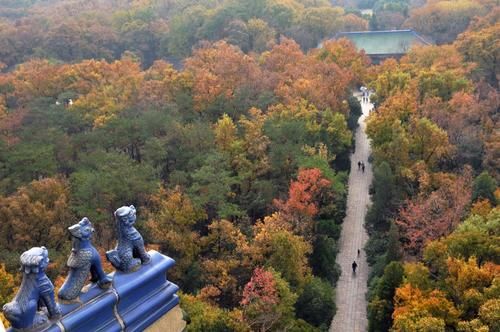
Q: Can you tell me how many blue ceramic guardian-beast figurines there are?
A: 3